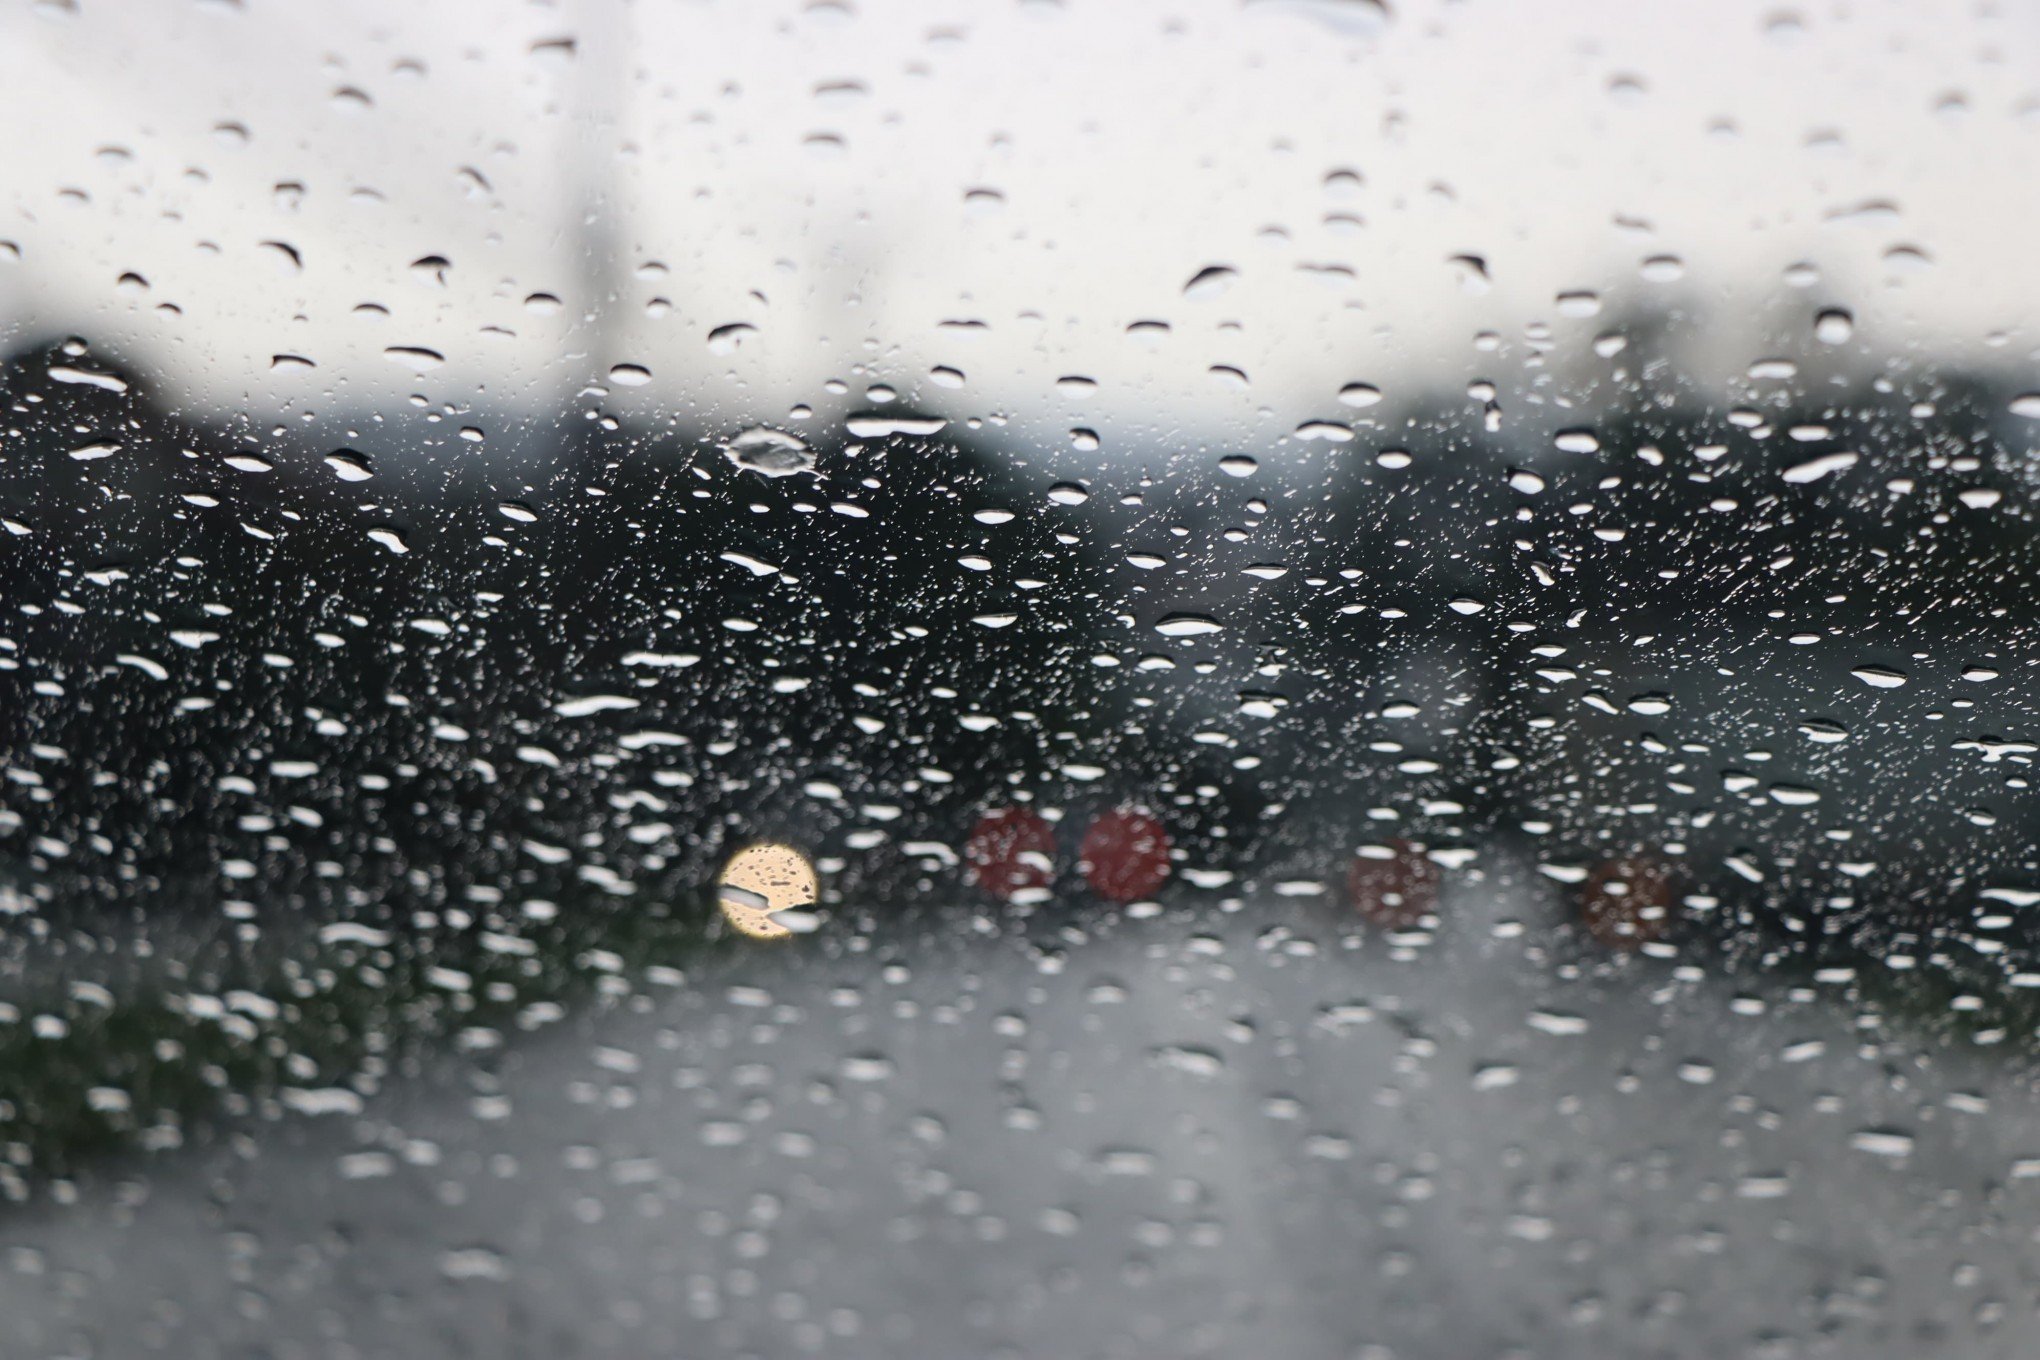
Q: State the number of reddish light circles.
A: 4